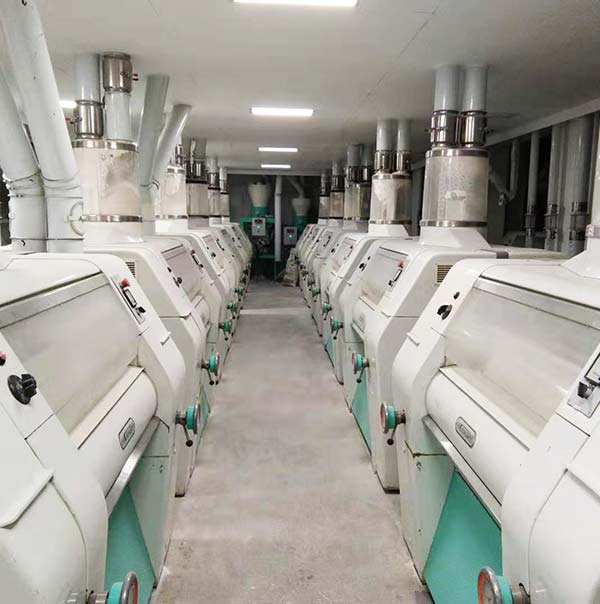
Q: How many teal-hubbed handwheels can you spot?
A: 12